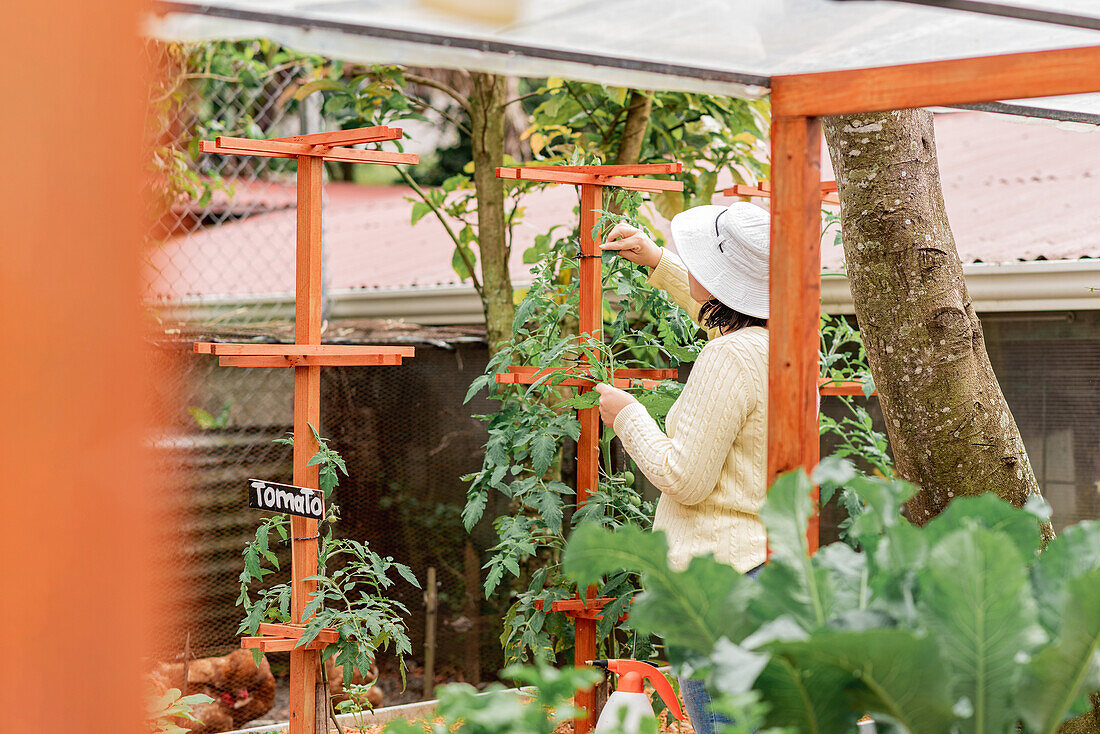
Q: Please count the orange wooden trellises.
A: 3